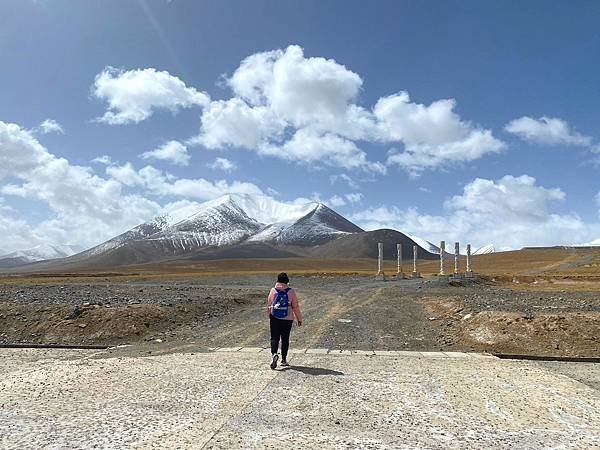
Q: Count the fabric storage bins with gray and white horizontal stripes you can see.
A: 0